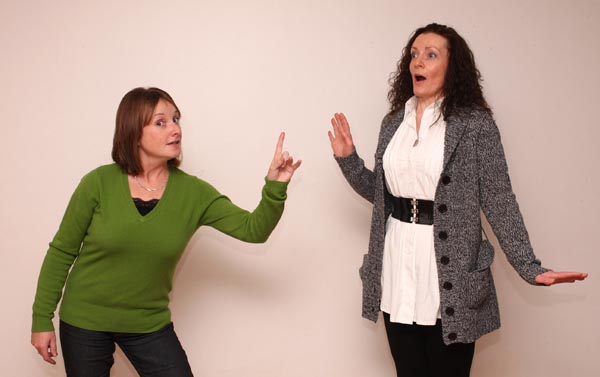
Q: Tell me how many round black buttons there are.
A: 7